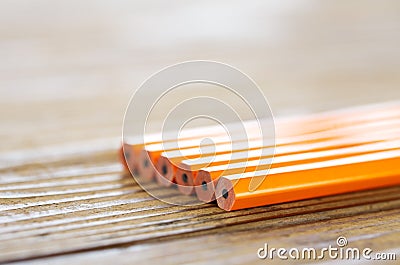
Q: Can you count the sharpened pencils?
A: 0